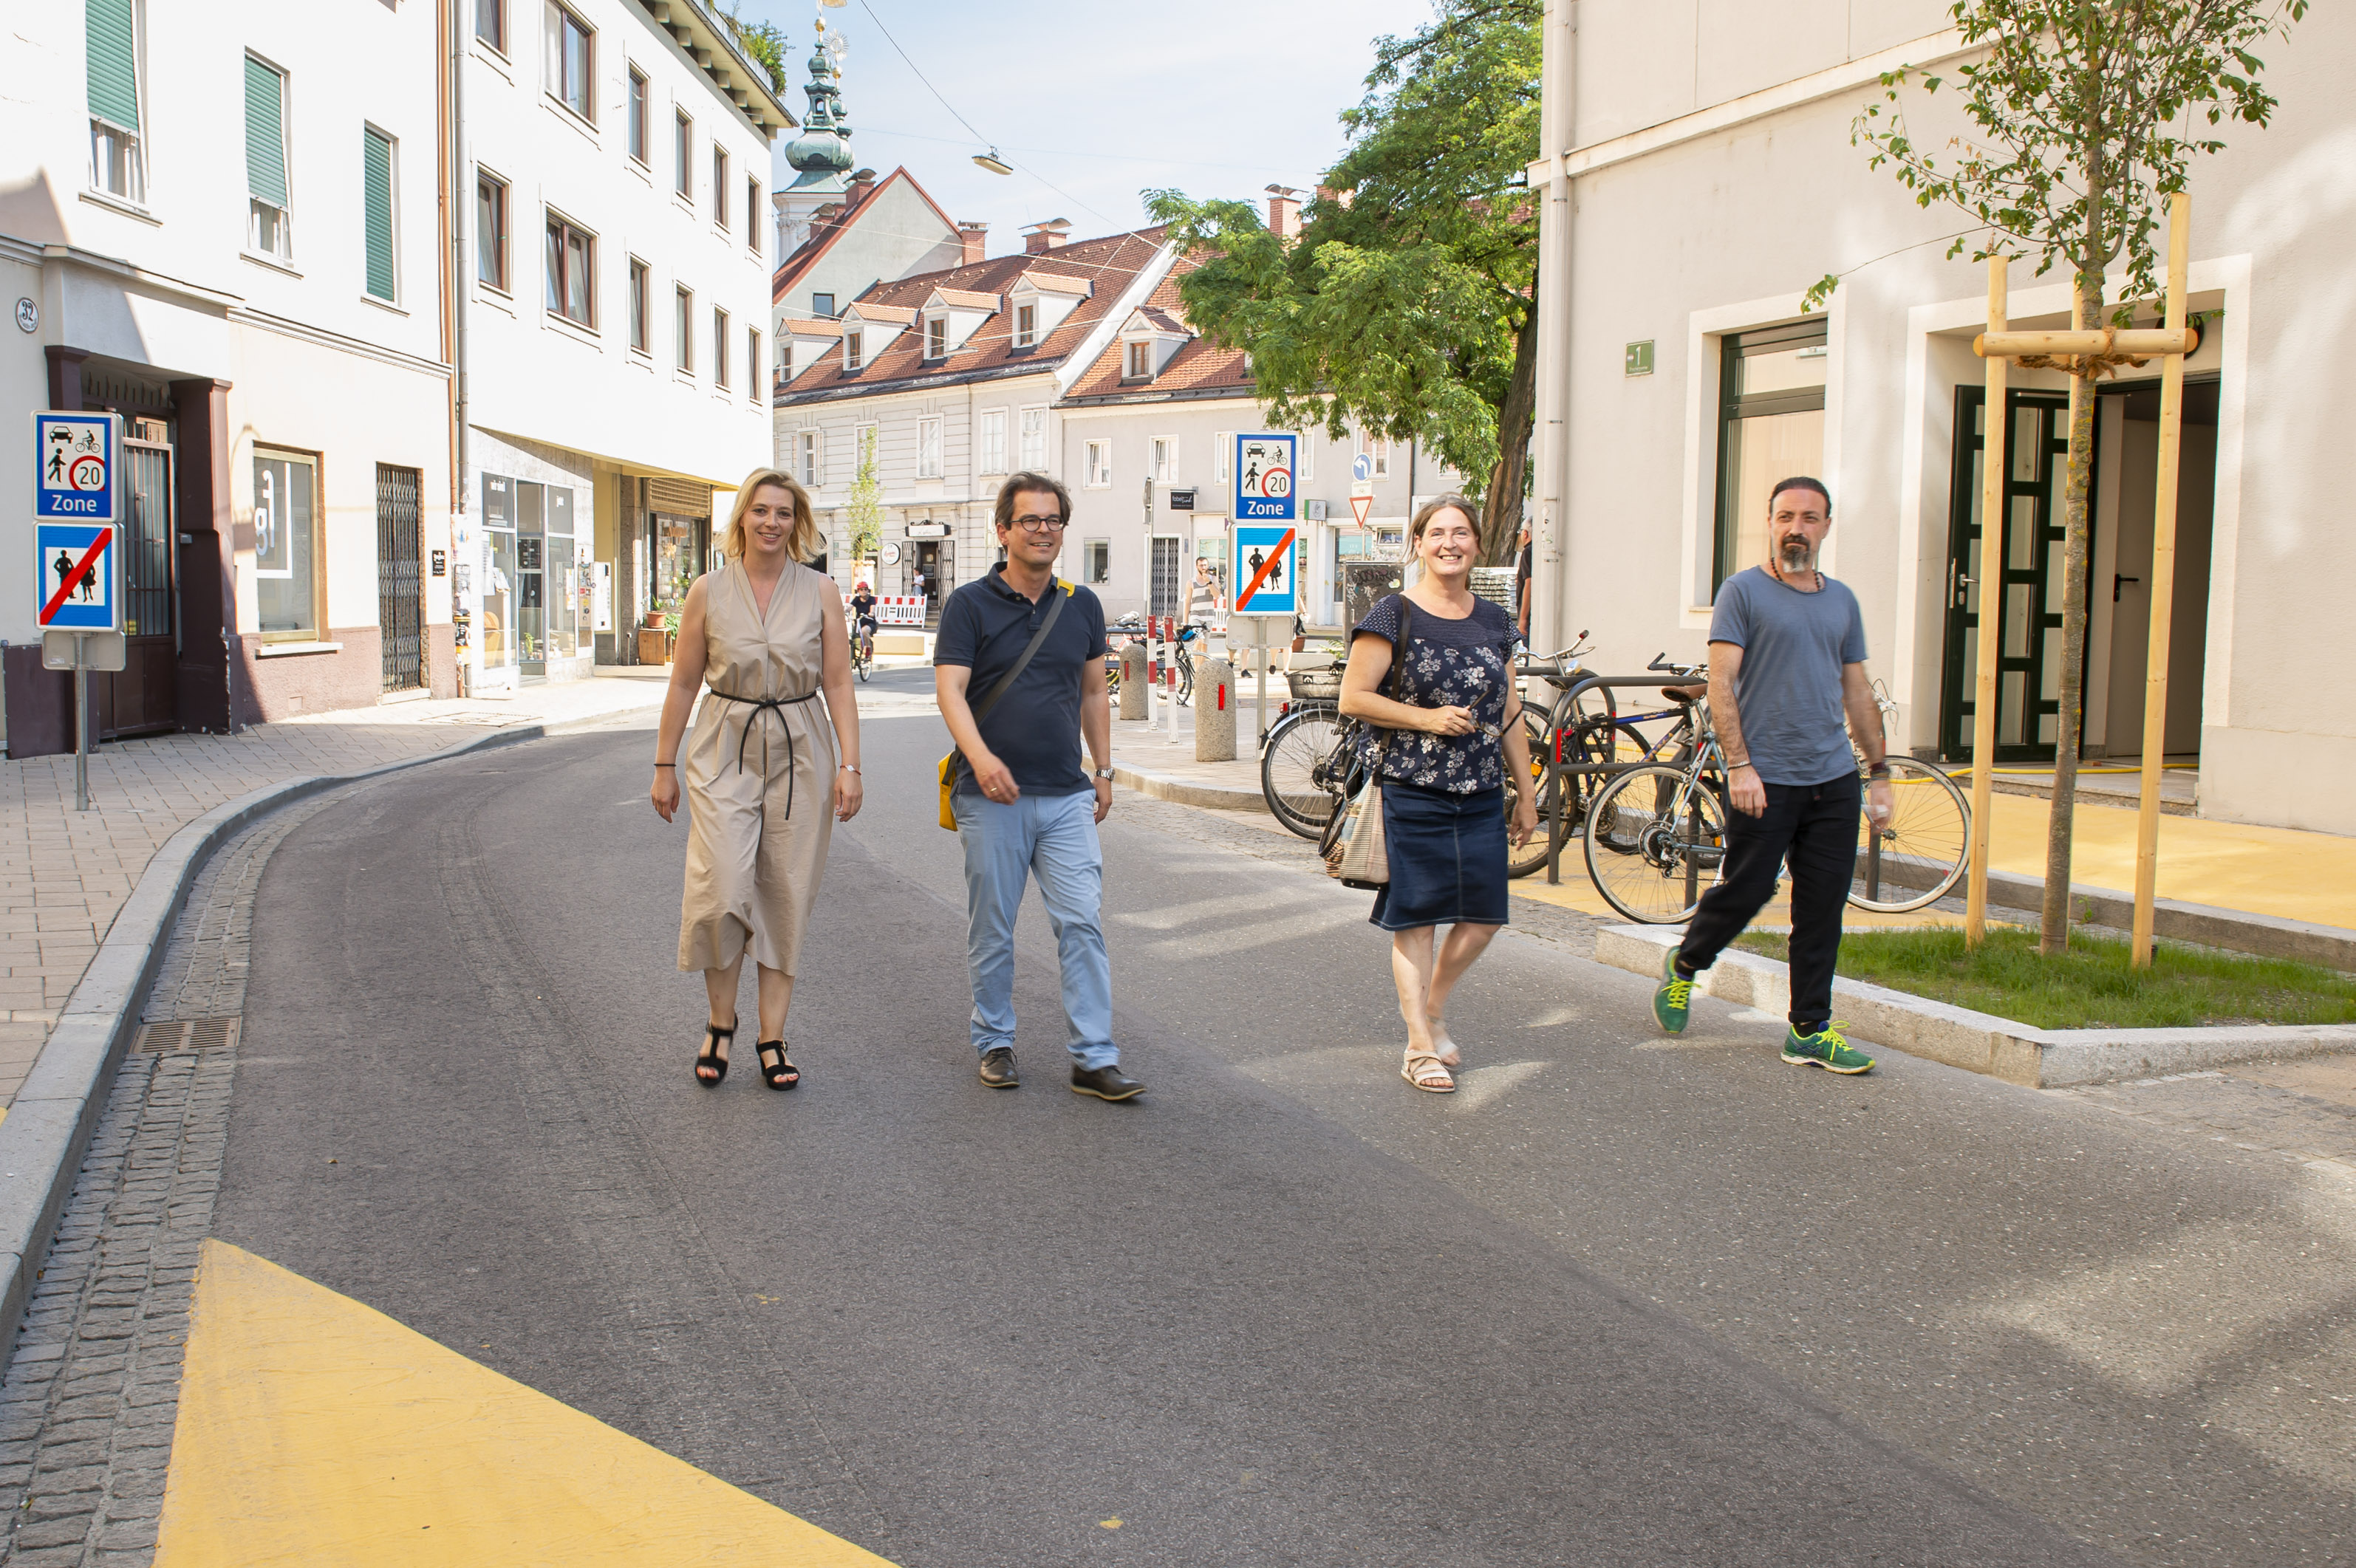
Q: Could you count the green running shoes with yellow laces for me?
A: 2